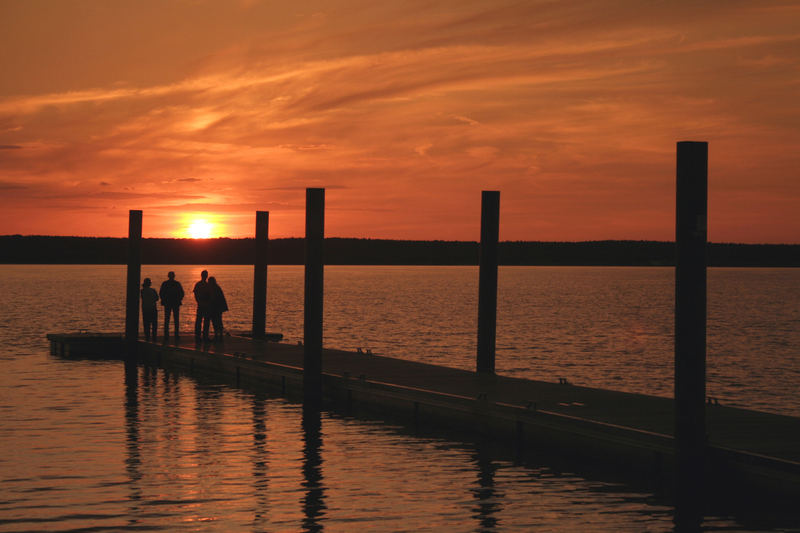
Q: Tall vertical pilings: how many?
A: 5